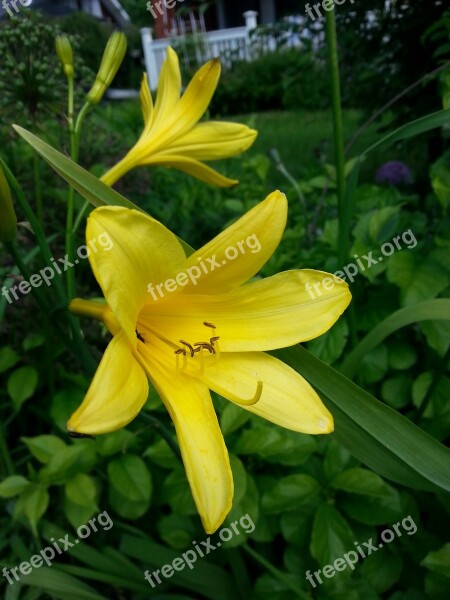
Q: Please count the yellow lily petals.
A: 11